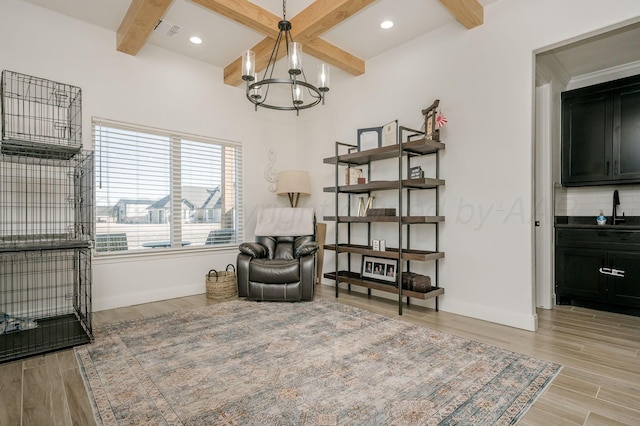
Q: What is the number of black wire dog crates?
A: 3